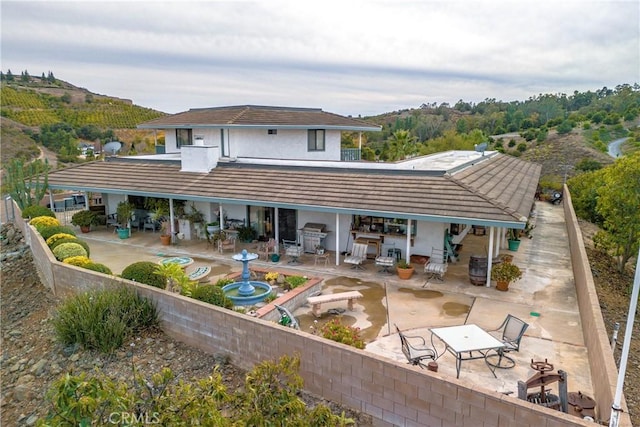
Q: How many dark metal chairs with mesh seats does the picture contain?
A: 2